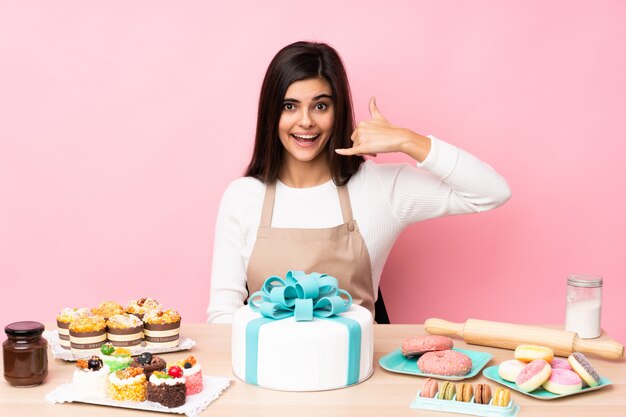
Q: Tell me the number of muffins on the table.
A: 6